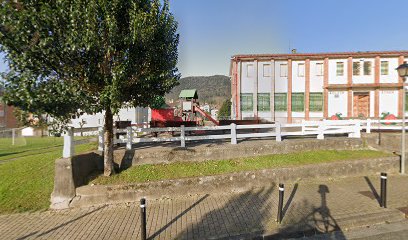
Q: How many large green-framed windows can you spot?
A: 5